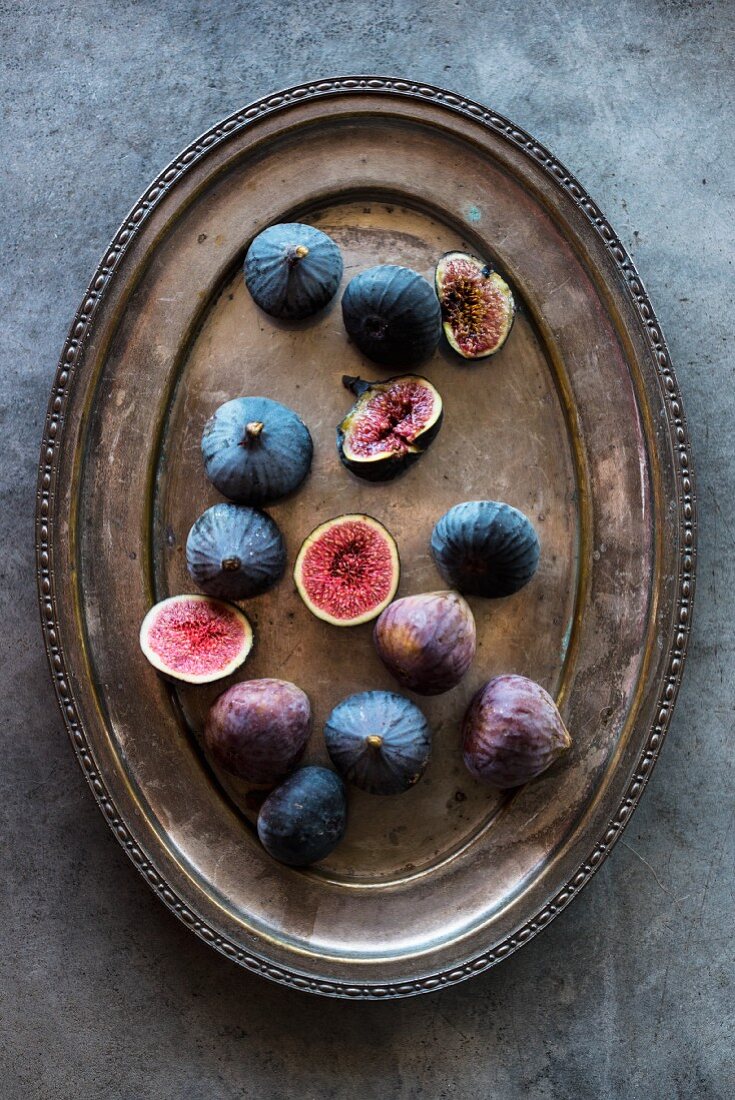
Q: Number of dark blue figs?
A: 7